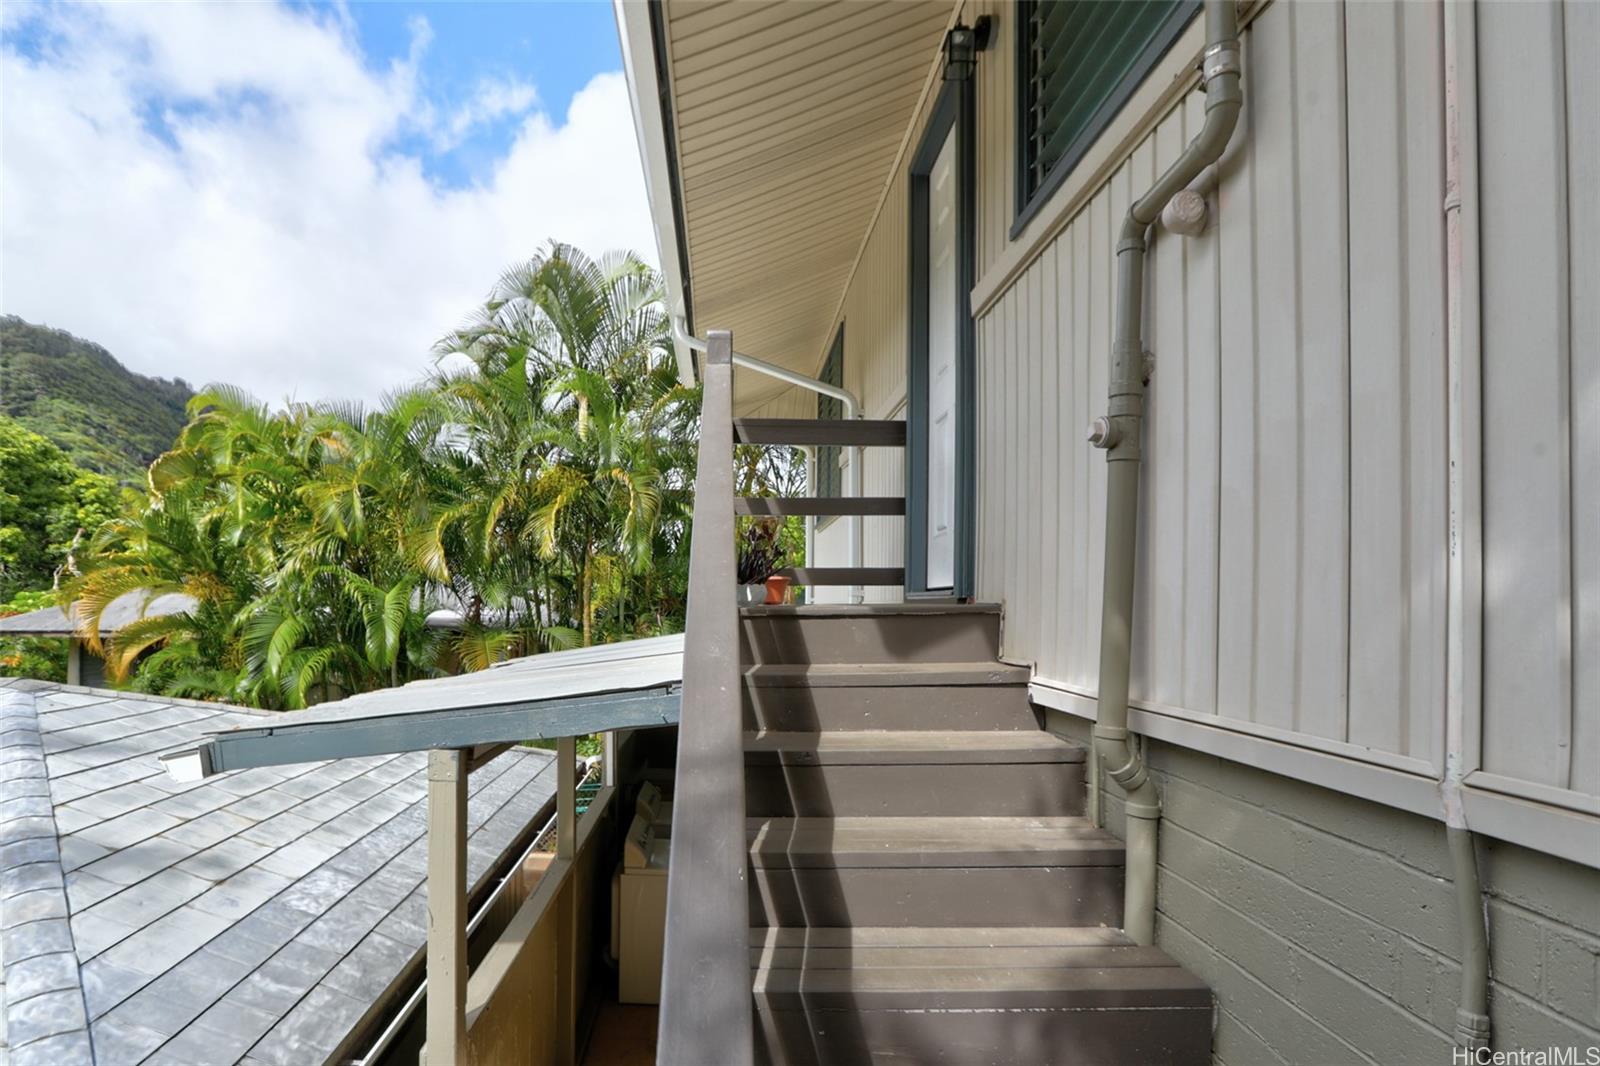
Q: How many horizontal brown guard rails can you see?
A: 3